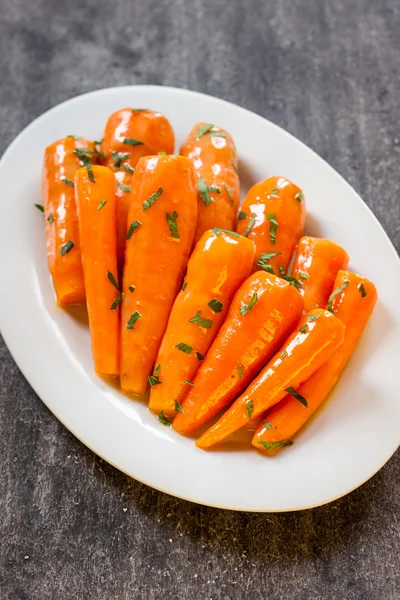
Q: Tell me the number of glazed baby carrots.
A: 11